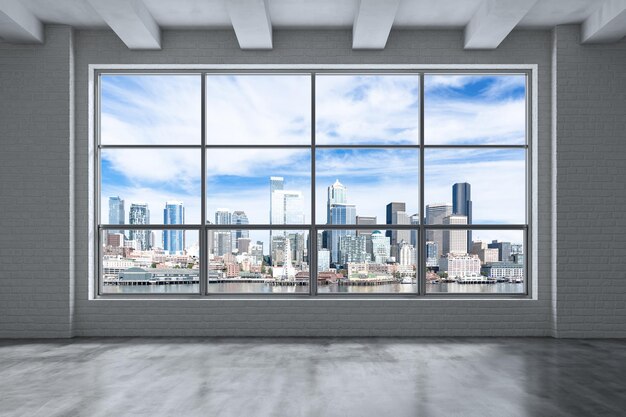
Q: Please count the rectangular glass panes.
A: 12